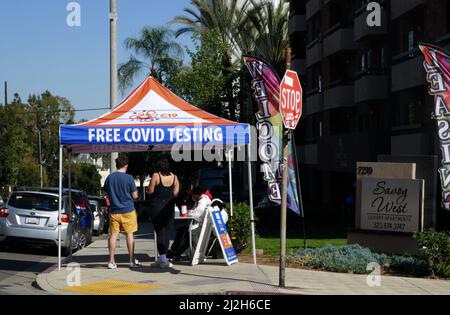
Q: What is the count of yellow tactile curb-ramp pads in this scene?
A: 1